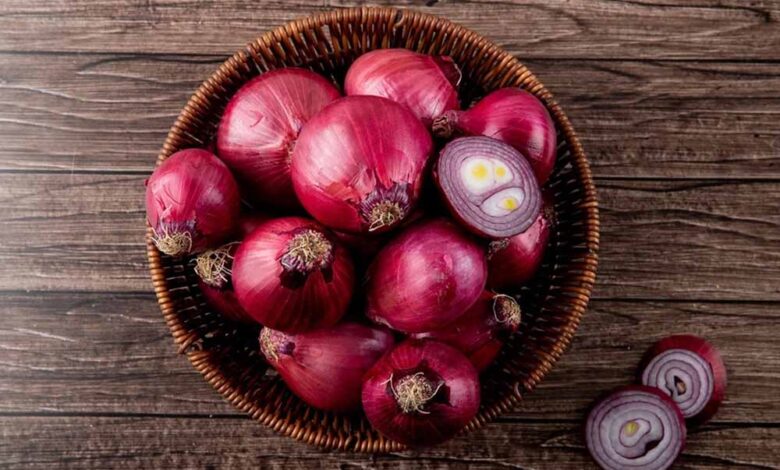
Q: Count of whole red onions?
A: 12